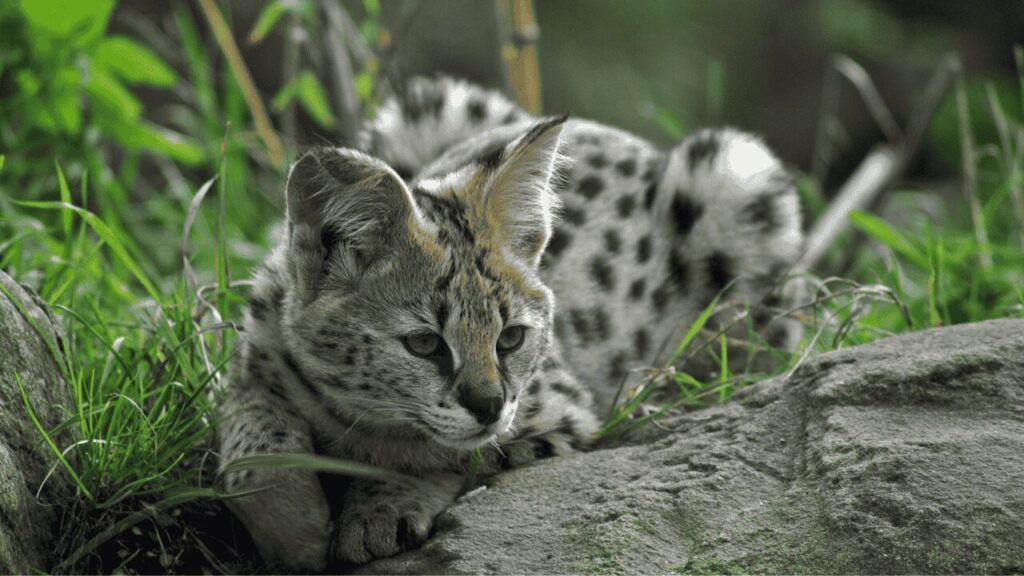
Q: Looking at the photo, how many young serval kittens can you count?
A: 1